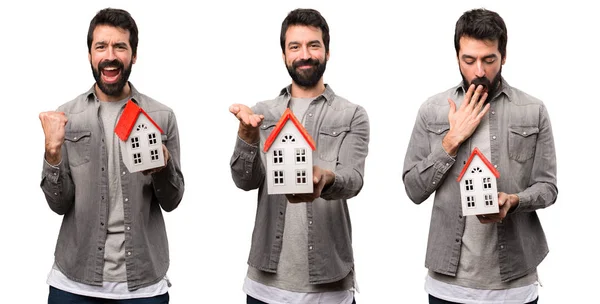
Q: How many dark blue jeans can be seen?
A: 3